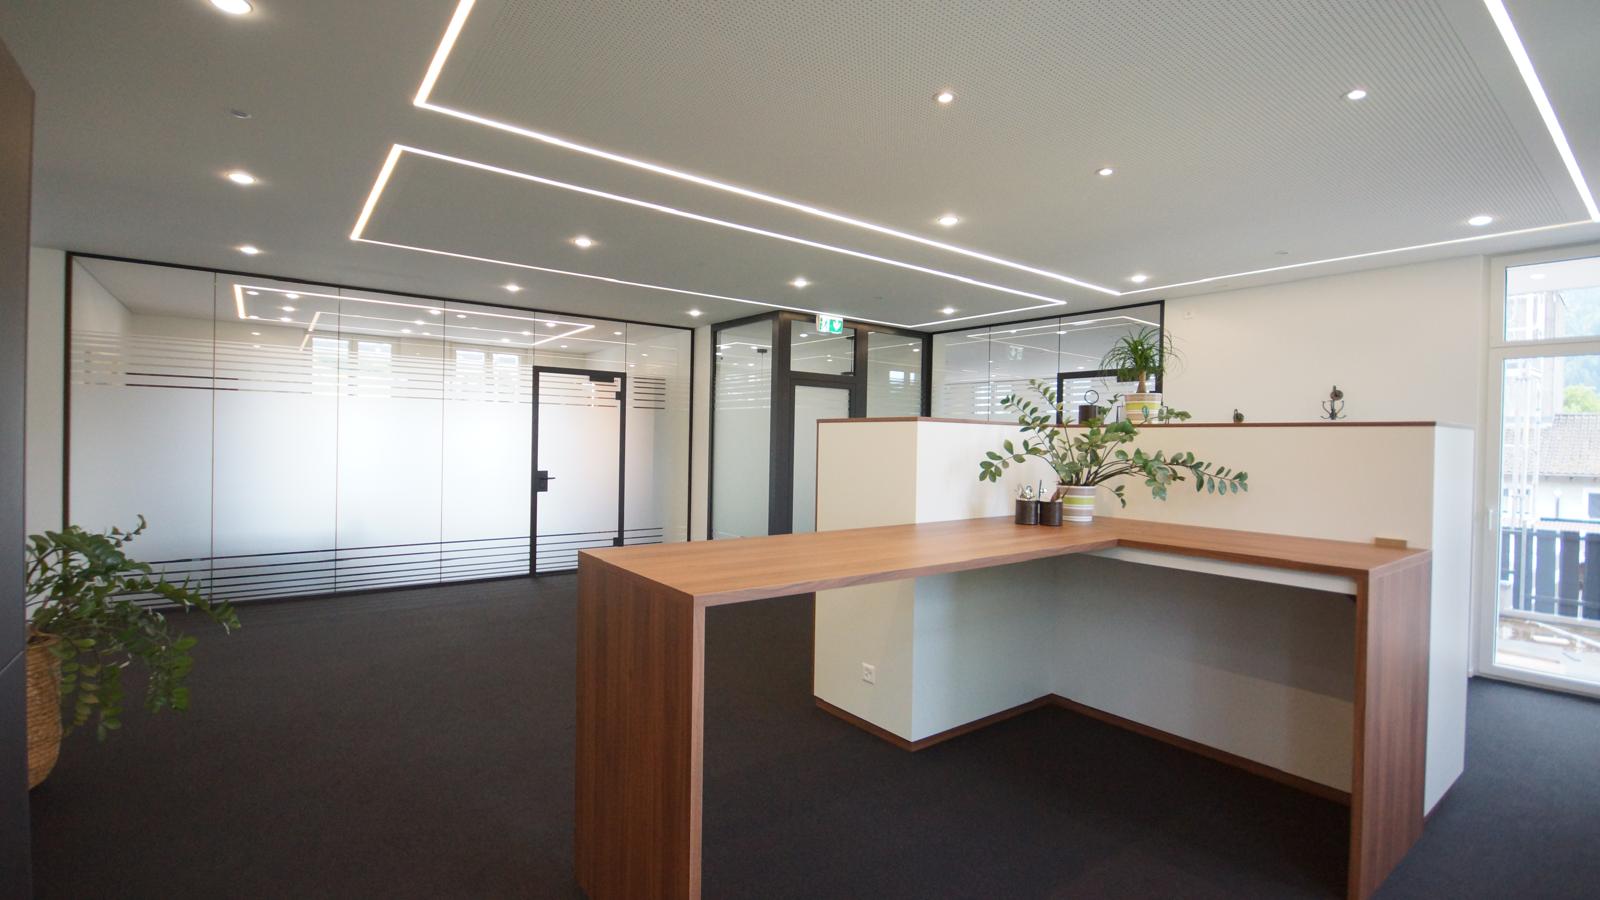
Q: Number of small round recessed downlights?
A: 14